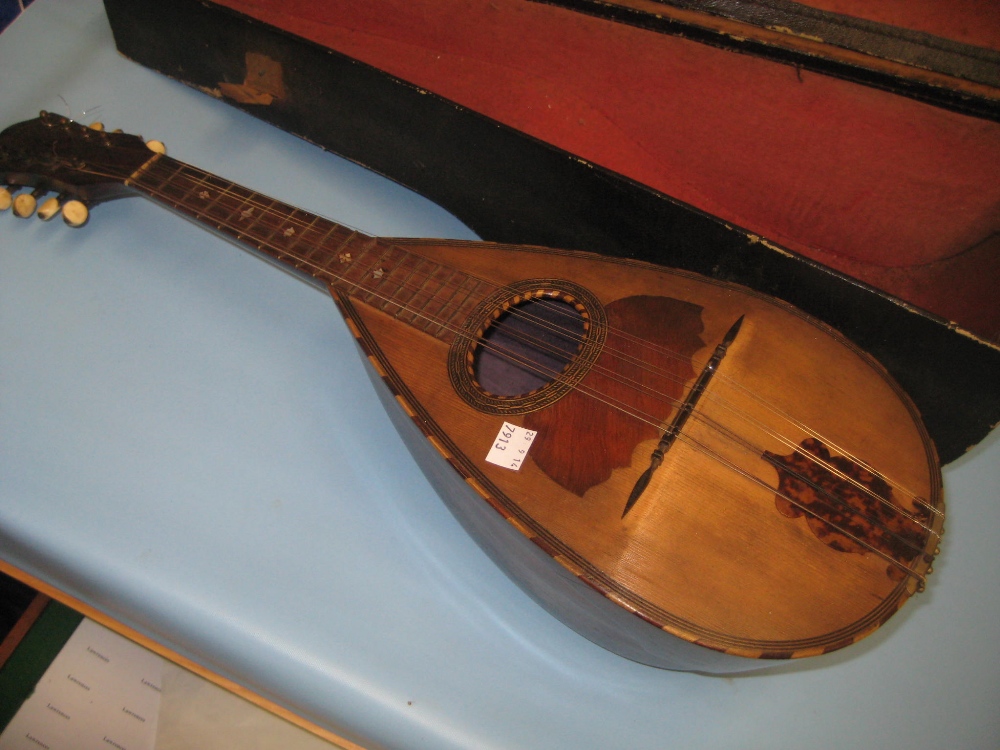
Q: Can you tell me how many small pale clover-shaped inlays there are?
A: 5